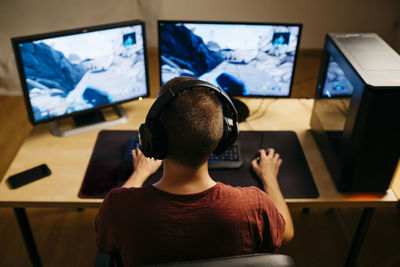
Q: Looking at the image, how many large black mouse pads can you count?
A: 1